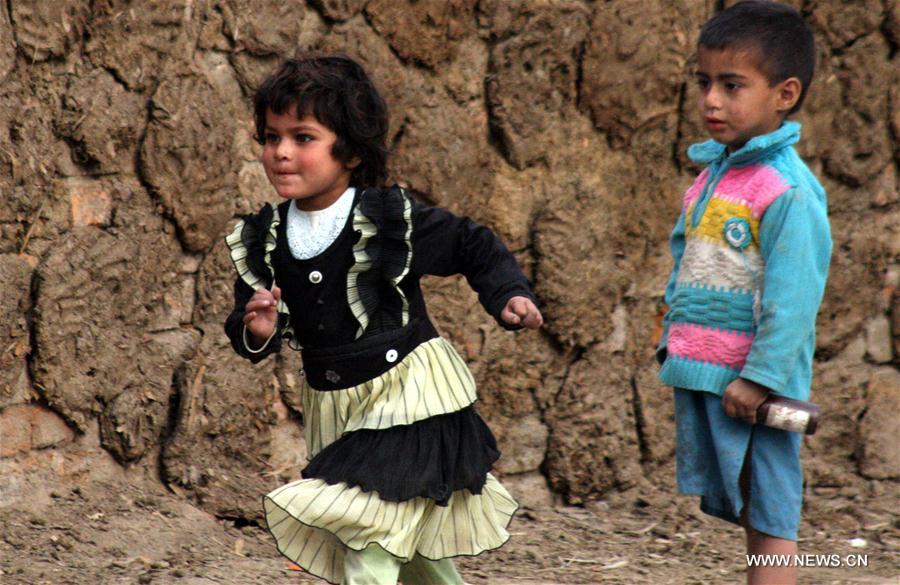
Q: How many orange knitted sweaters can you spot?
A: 0